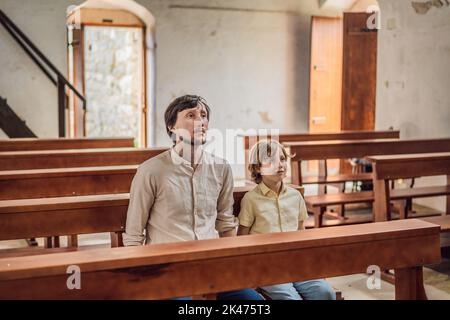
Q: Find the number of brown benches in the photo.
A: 8